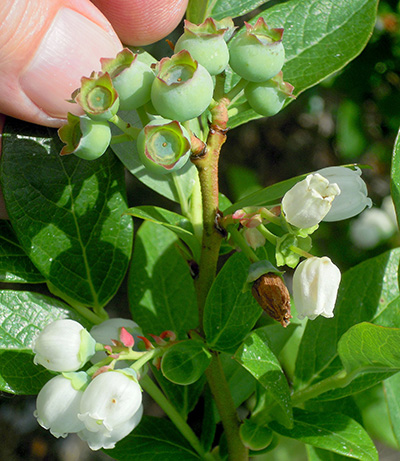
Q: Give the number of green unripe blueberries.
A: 8